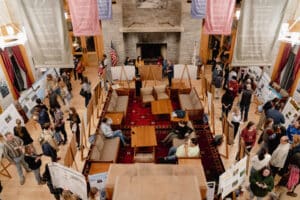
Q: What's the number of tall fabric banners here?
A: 6